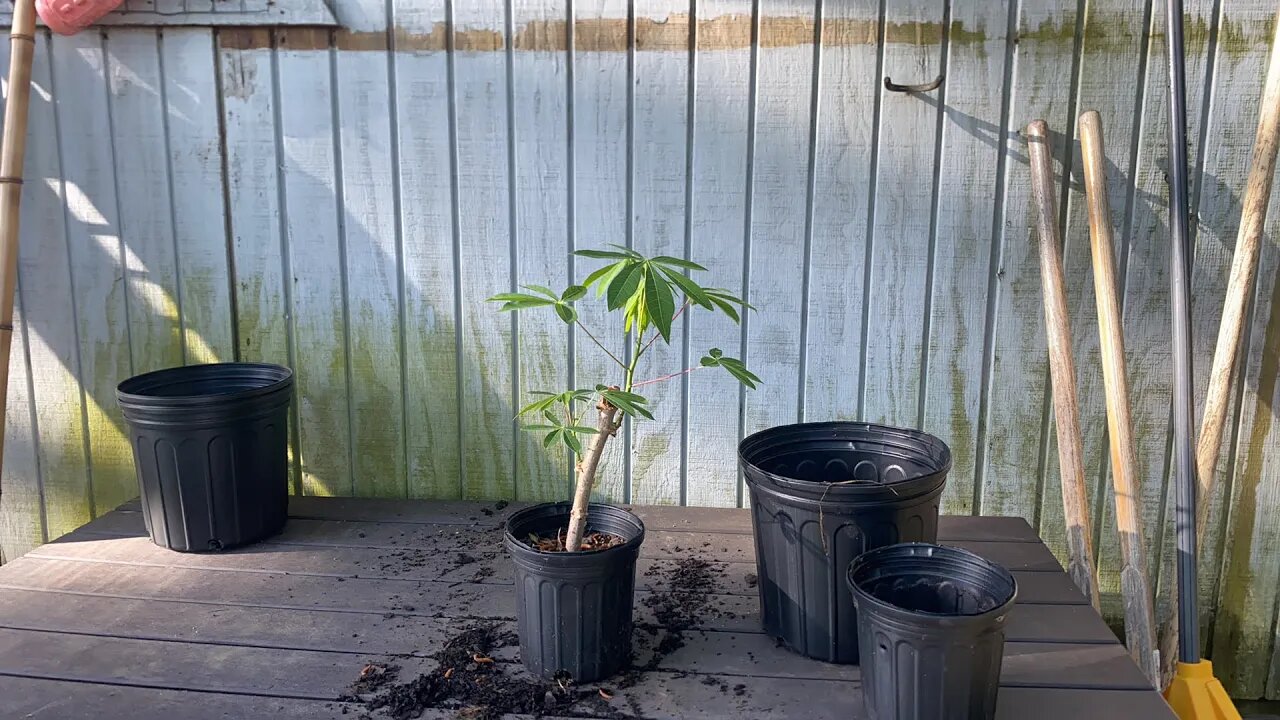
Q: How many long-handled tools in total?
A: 4